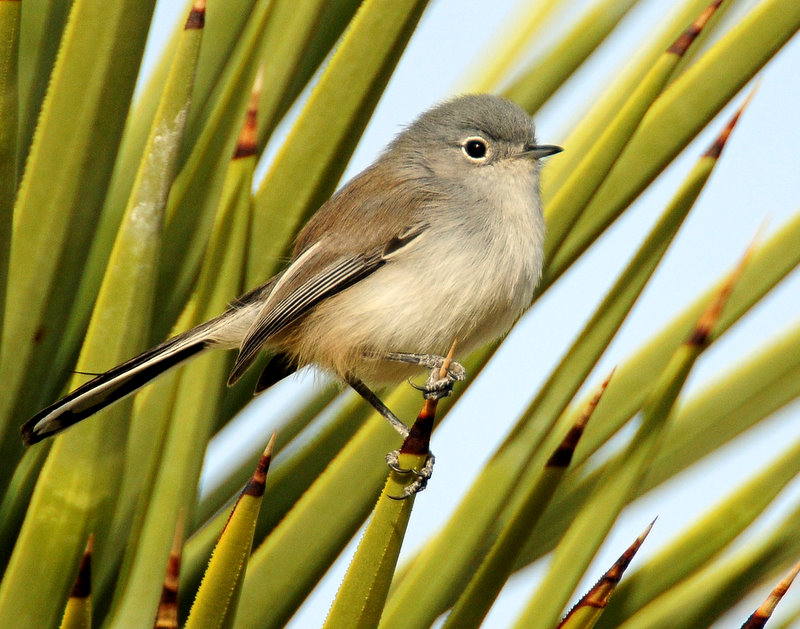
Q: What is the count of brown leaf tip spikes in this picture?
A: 12